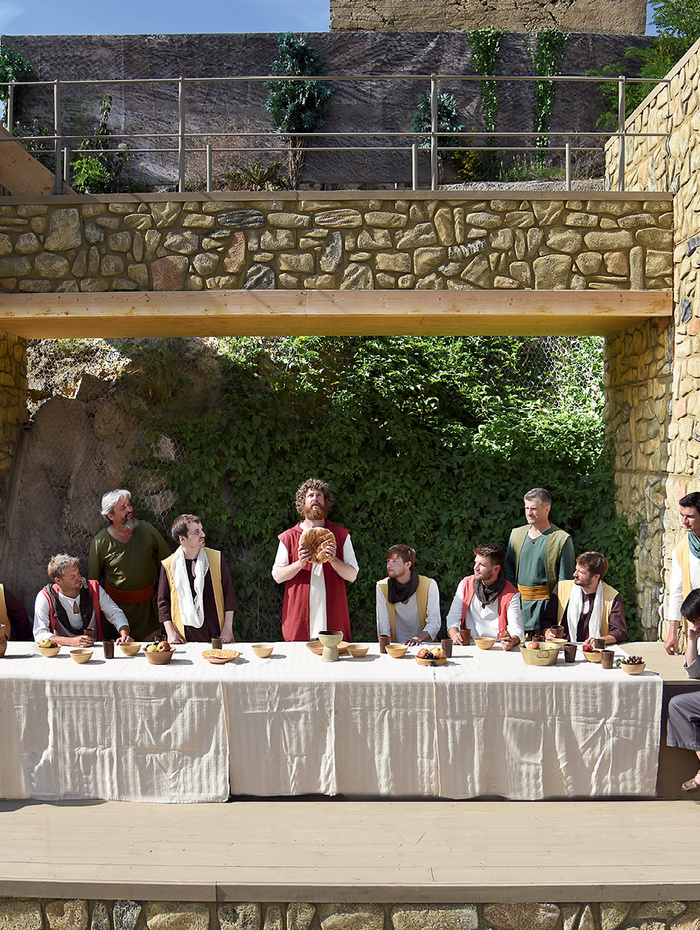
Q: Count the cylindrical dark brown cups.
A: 12